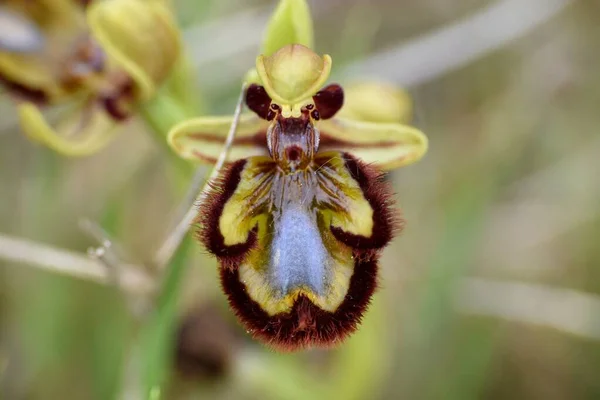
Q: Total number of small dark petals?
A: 2